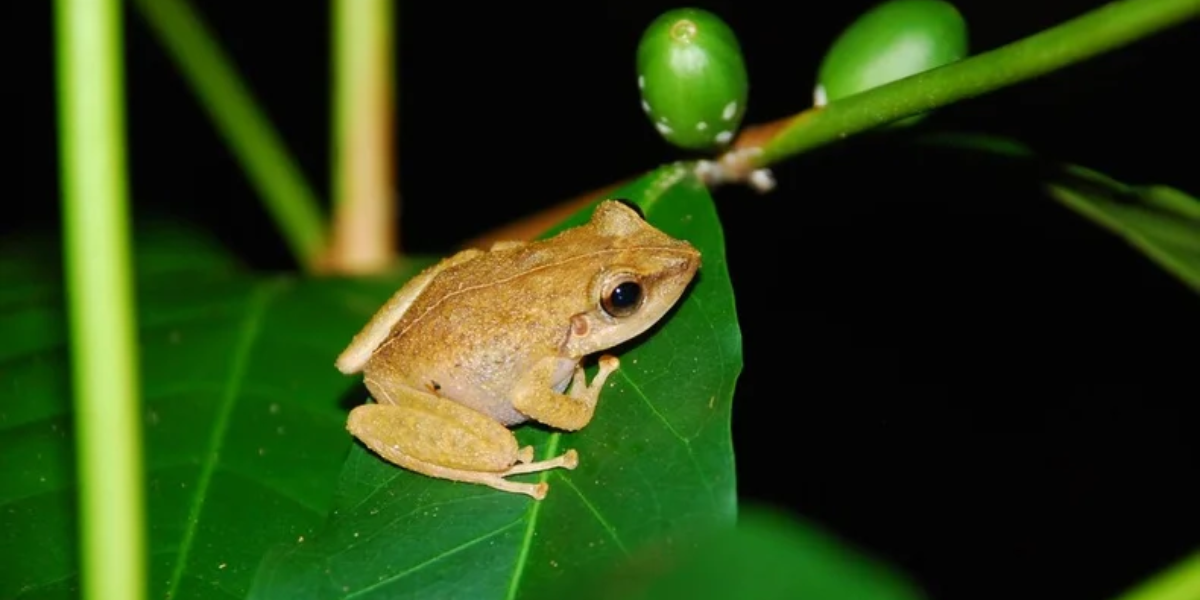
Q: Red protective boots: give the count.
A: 0